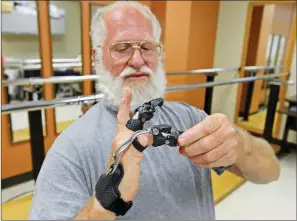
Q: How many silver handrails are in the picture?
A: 2